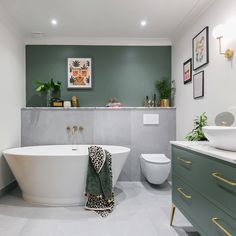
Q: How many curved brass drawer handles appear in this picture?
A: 4